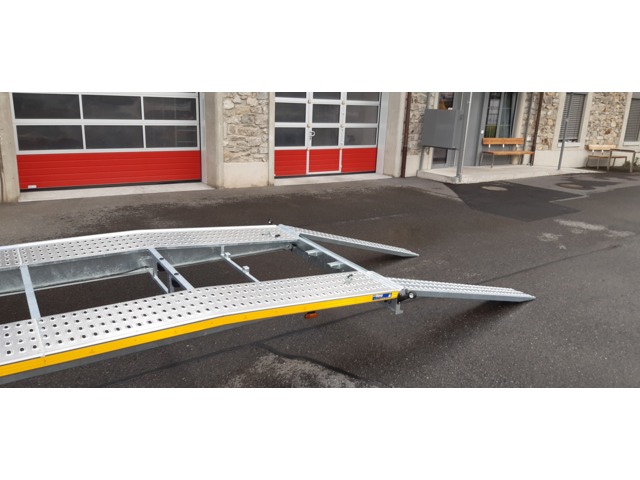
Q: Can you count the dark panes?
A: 15